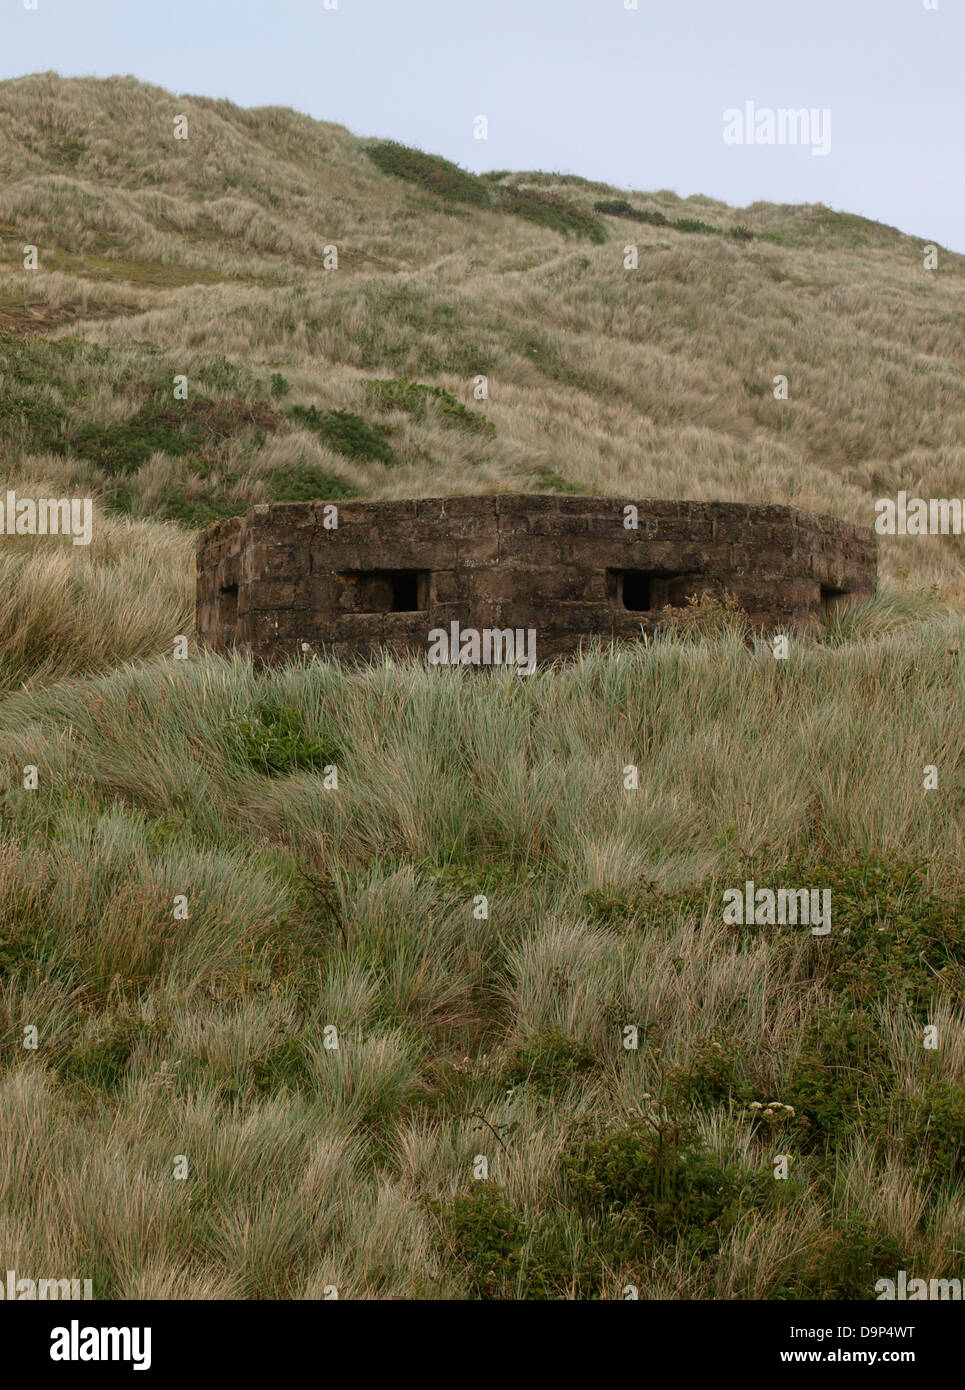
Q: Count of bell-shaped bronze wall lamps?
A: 0